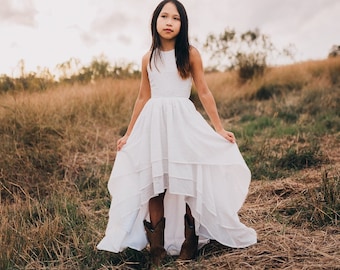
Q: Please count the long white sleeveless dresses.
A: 1